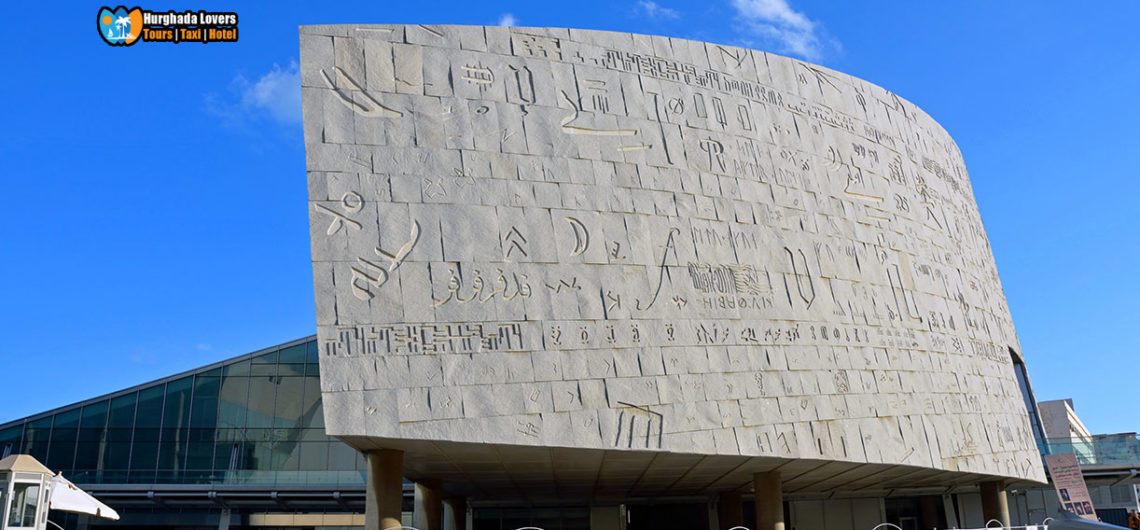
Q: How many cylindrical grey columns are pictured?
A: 6